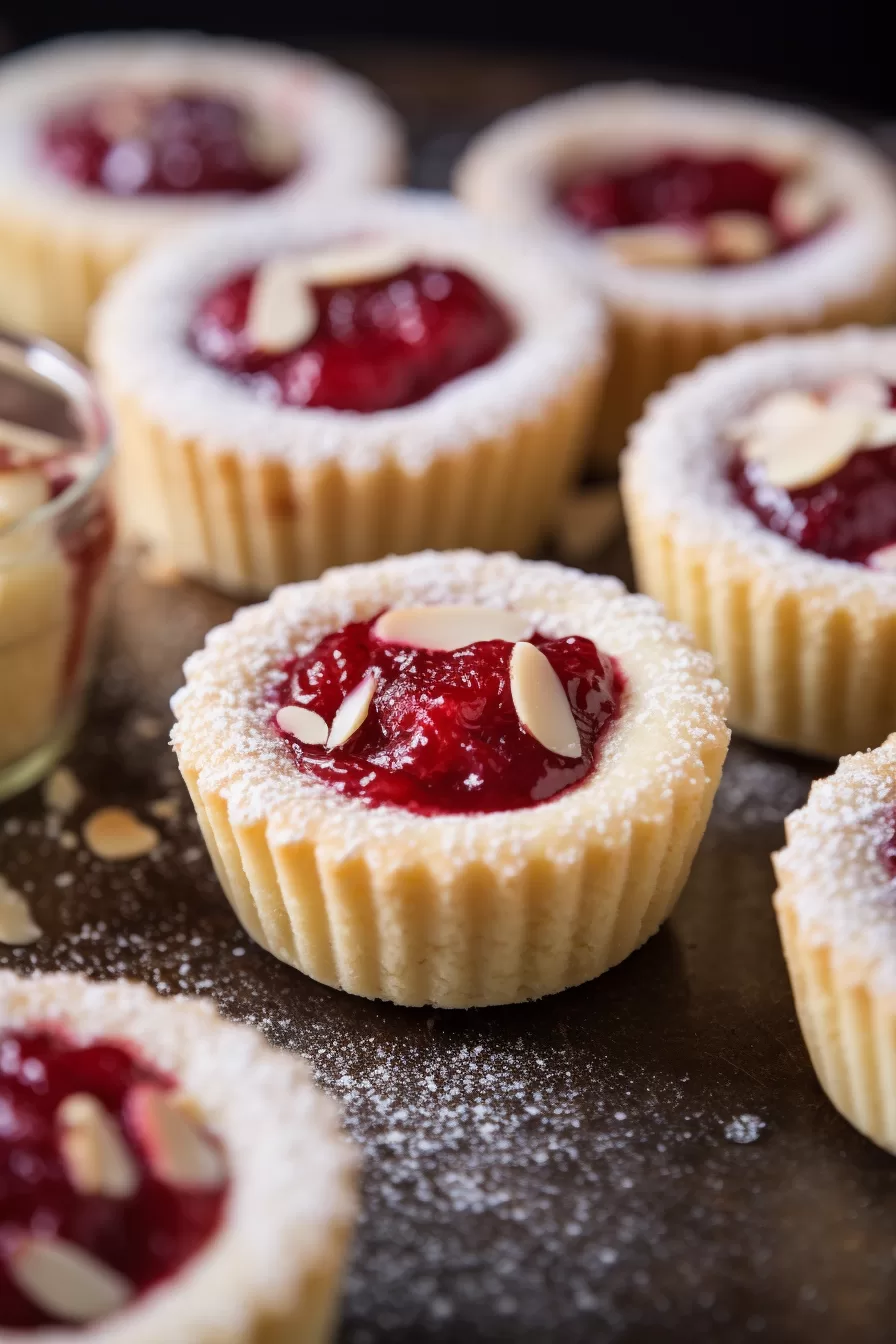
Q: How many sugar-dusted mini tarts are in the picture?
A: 7